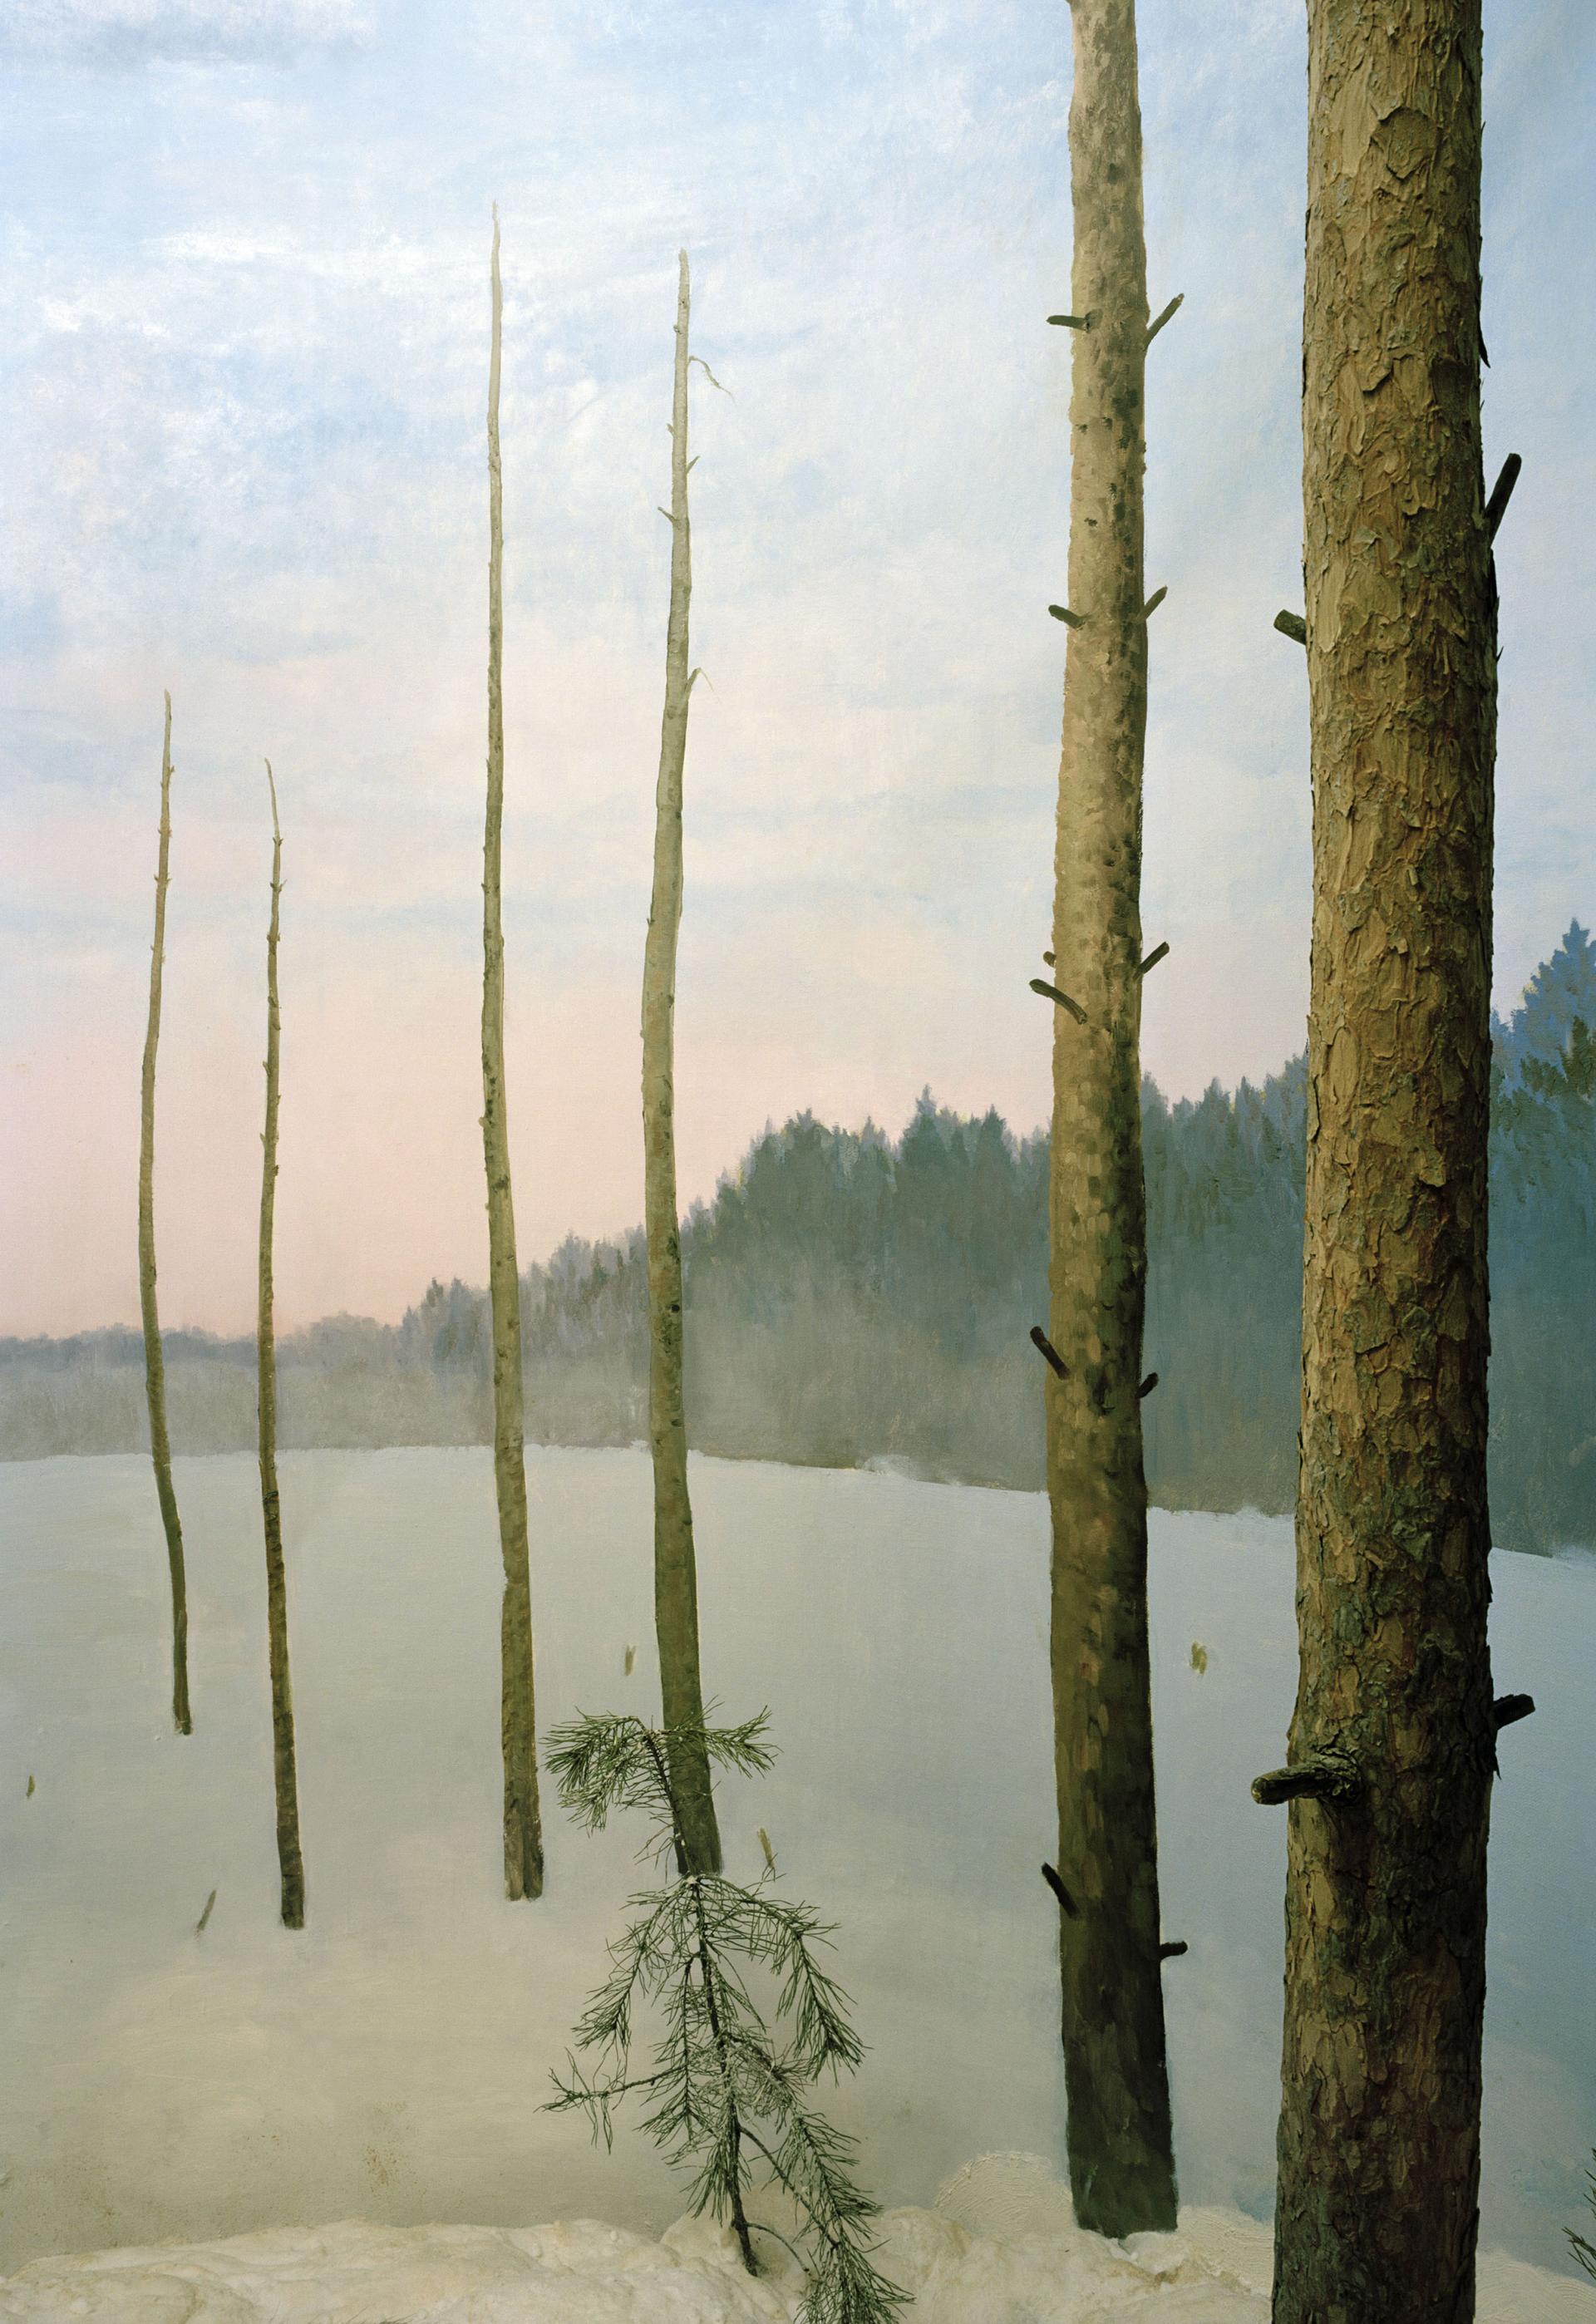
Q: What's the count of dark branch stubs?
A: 15